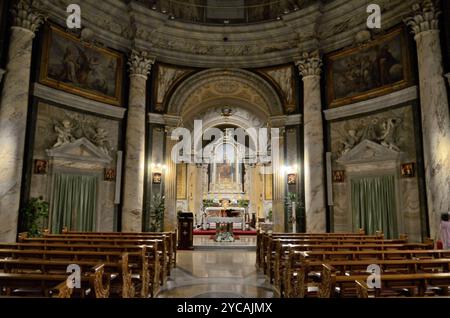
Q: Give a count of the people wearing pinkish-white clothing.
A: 1